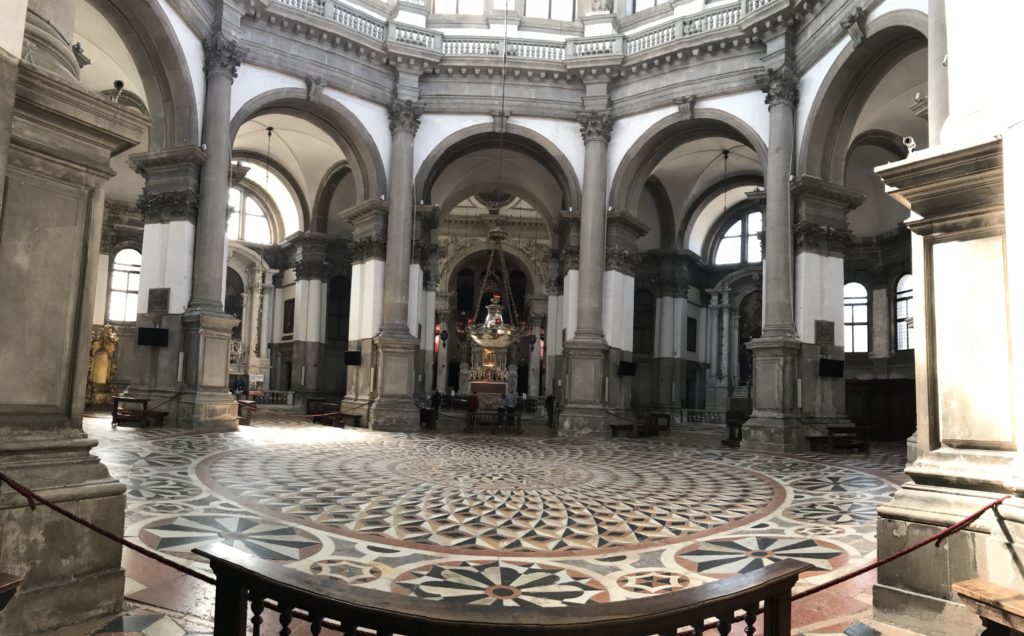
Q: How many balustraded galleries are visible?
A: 1